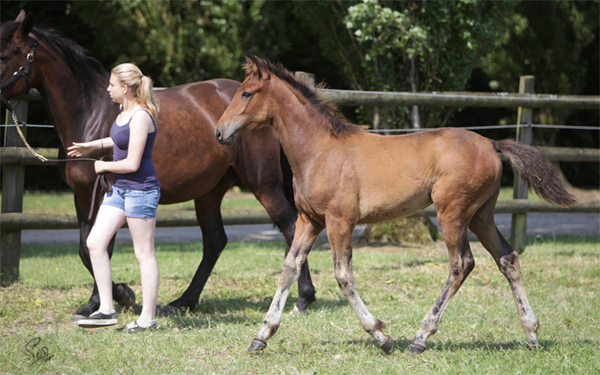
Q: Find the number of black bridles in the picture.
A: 1